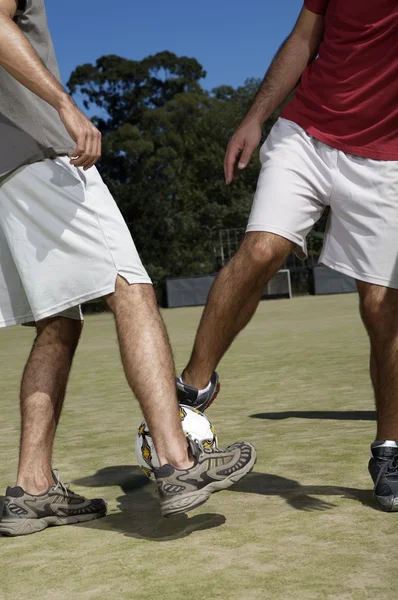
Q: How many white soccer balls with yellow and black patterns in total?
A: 1